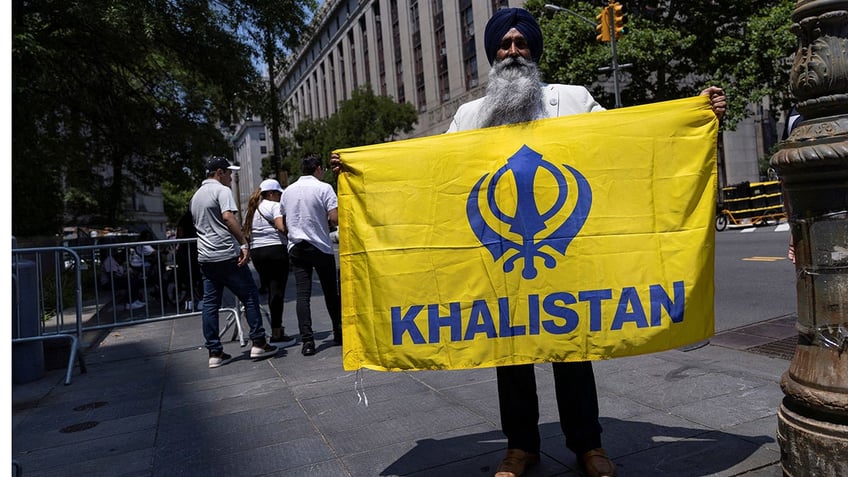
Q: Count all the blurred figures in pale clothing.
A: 3